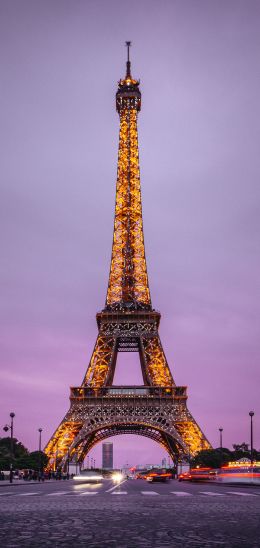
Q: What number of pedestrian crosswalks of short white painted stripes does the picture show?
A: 1